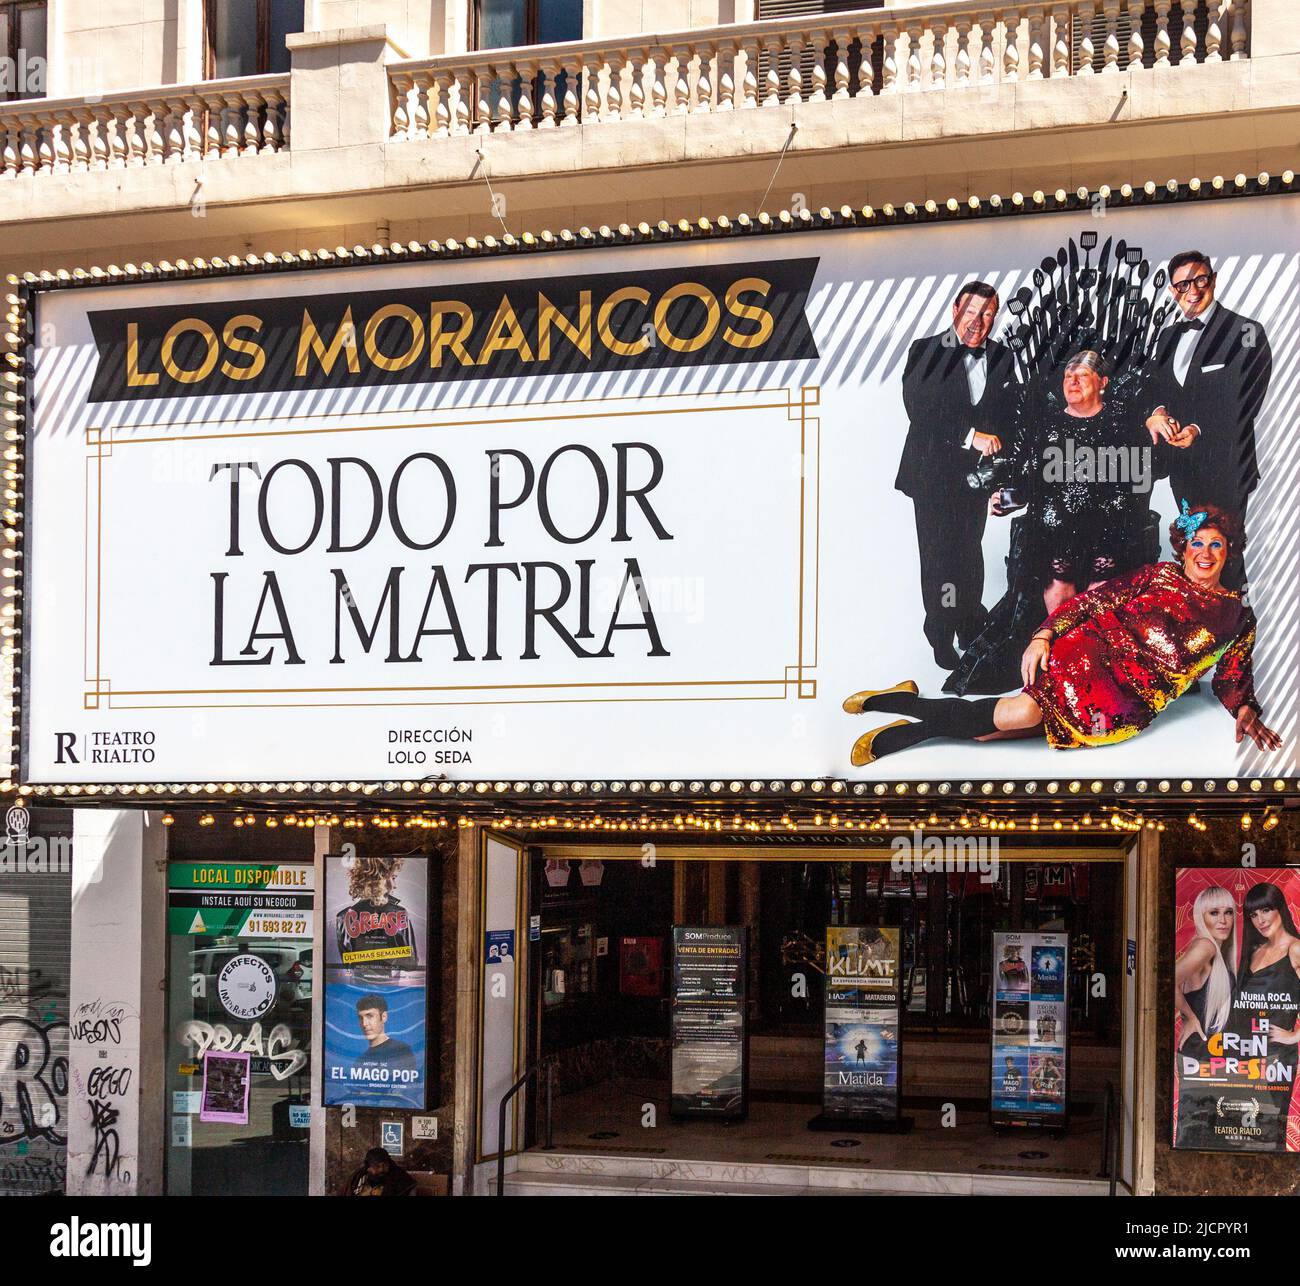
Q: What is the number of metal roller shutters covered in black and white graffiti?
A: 1